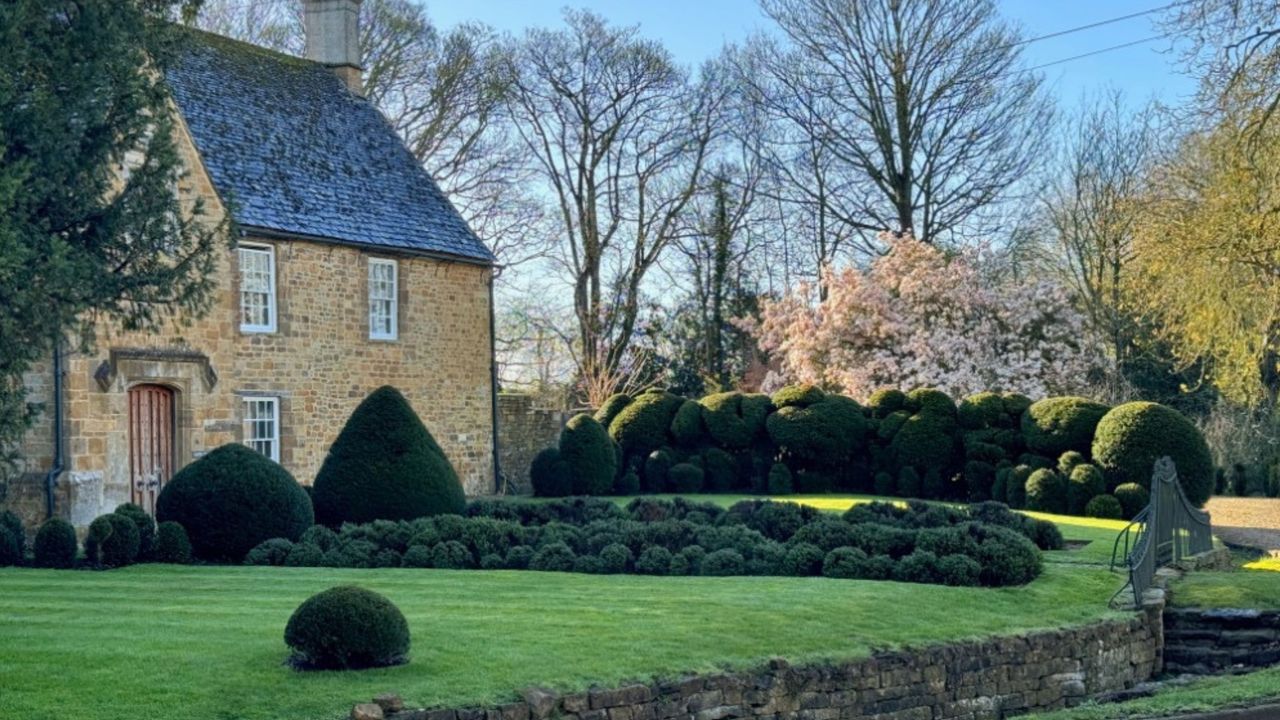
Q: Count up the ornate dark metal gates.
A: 1